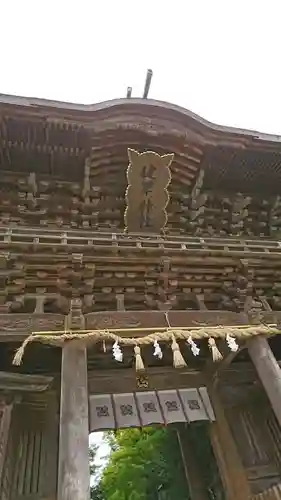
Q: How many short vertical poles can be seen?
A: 2